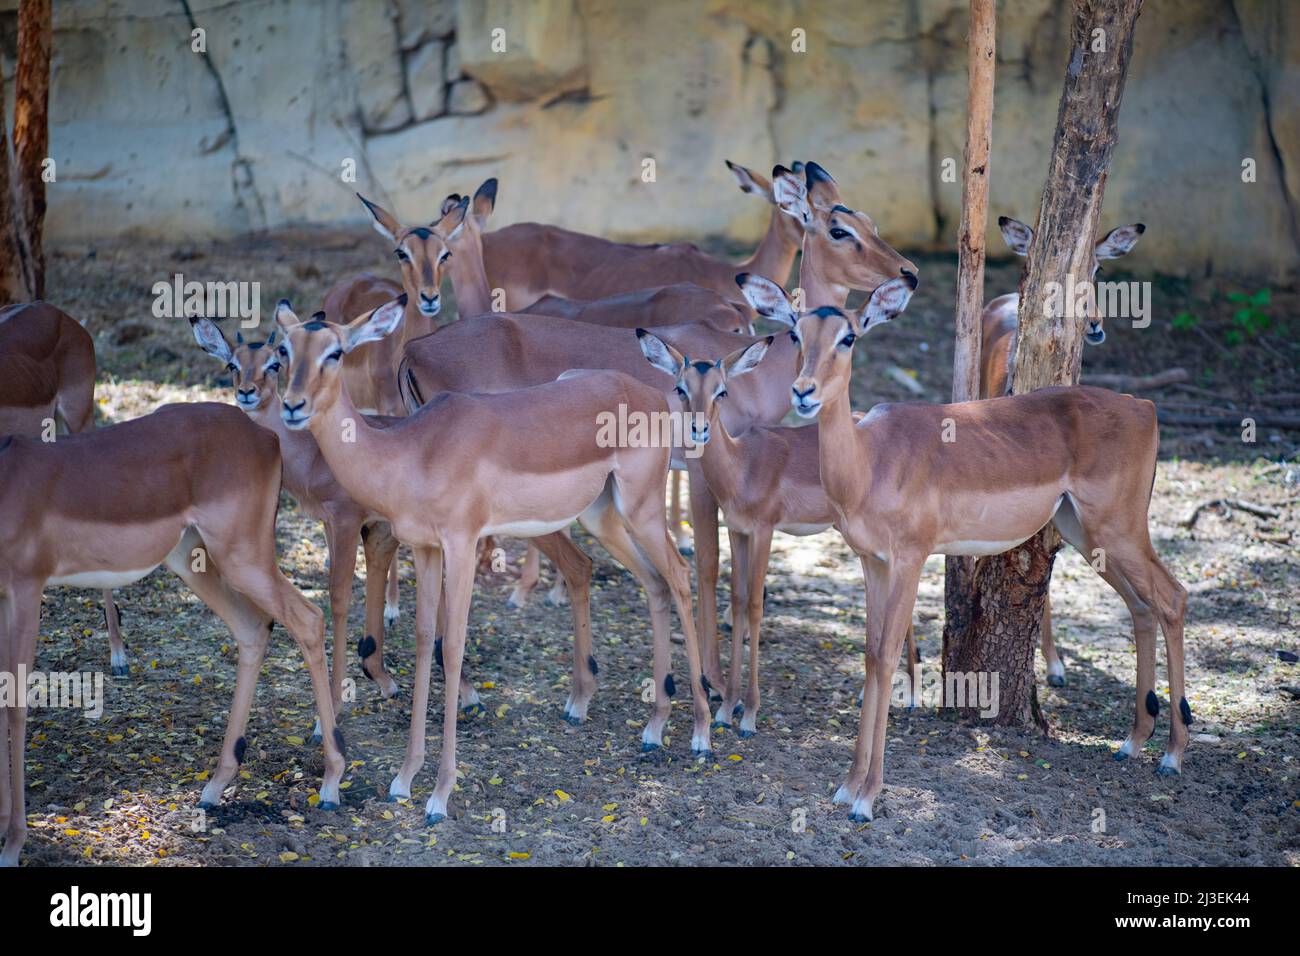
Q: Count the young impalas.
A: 2